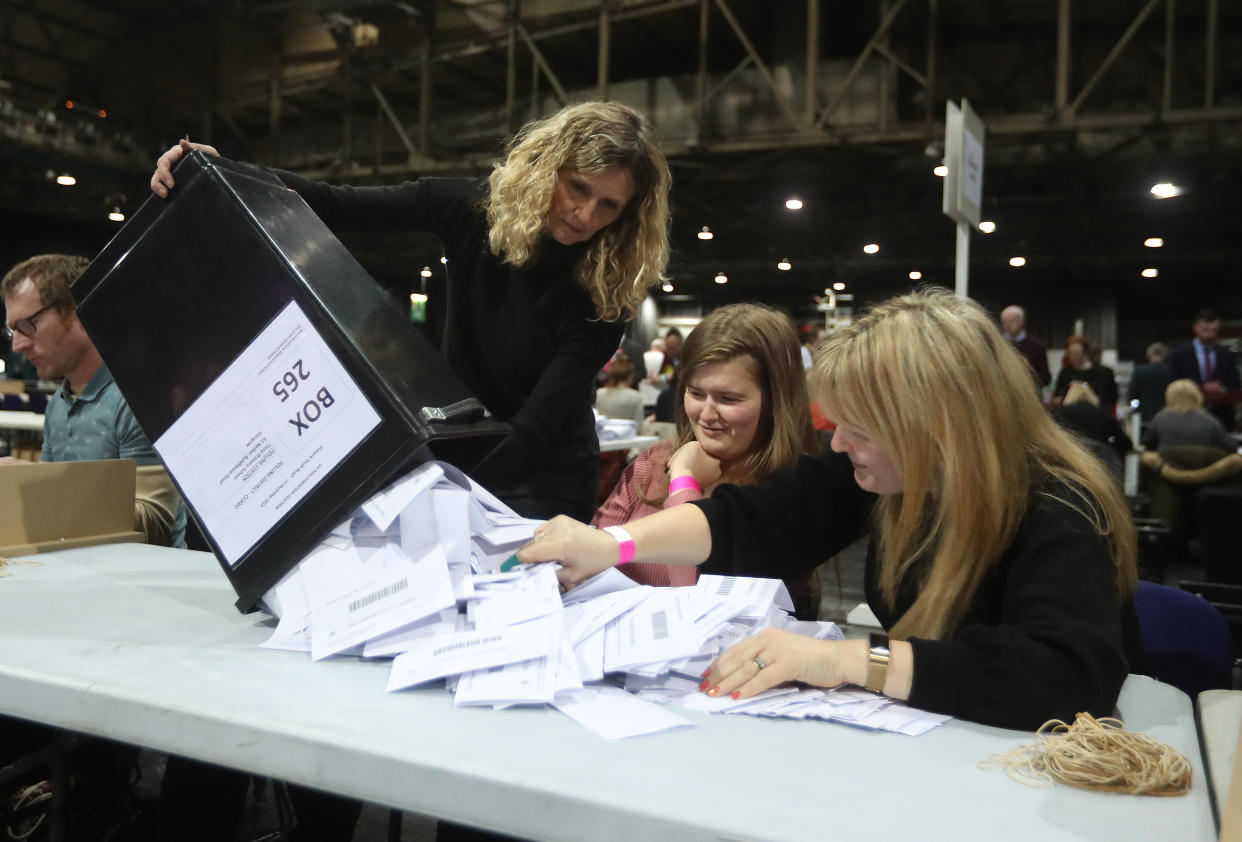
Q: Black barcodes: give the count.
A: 4